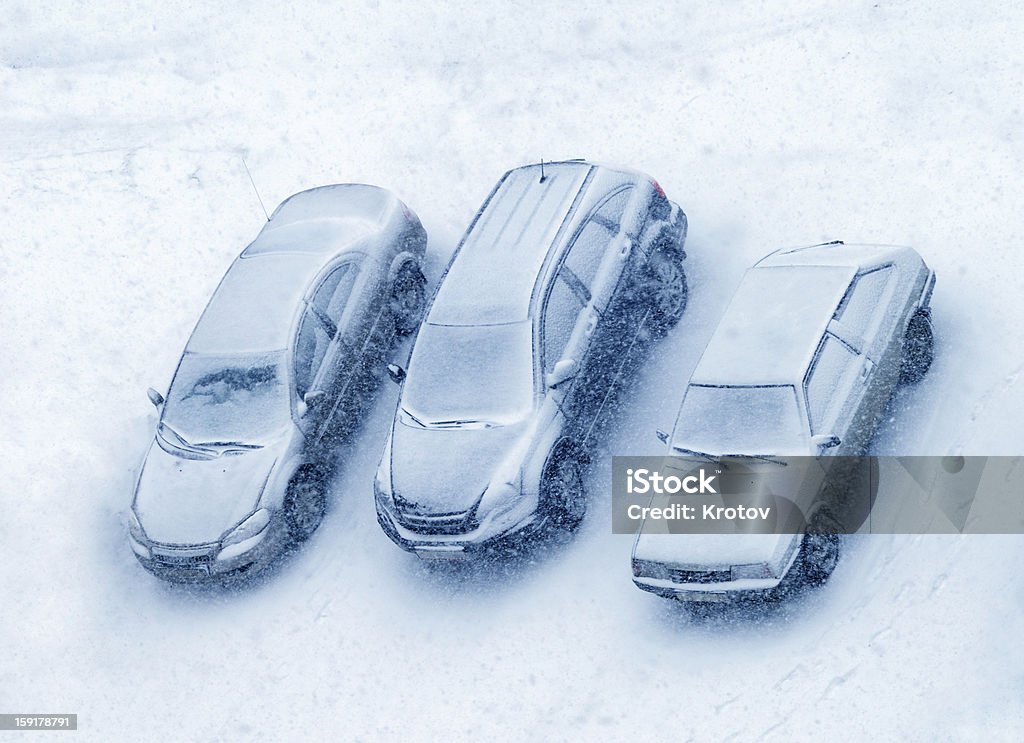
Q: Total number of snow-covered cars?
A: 3